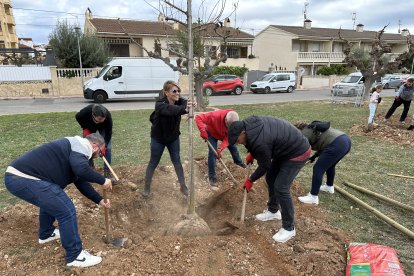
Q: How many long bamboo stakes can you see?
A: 2